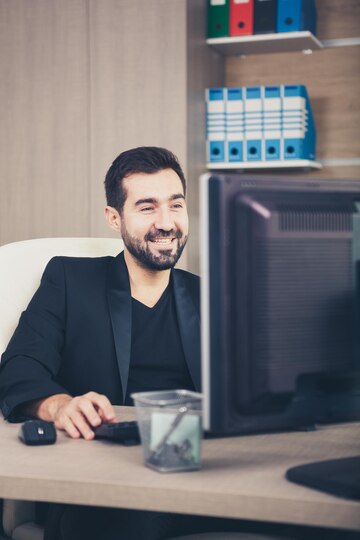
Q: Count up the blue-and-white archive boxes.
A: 5